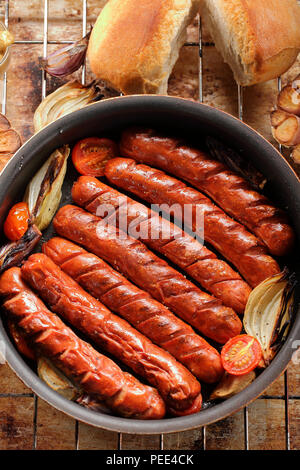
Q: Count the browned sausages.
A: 7